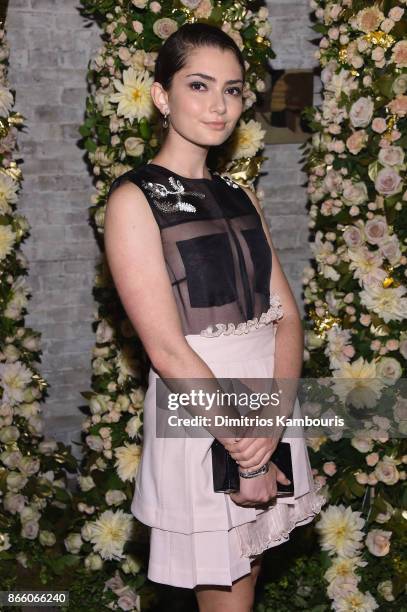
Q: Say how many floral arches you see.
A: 3